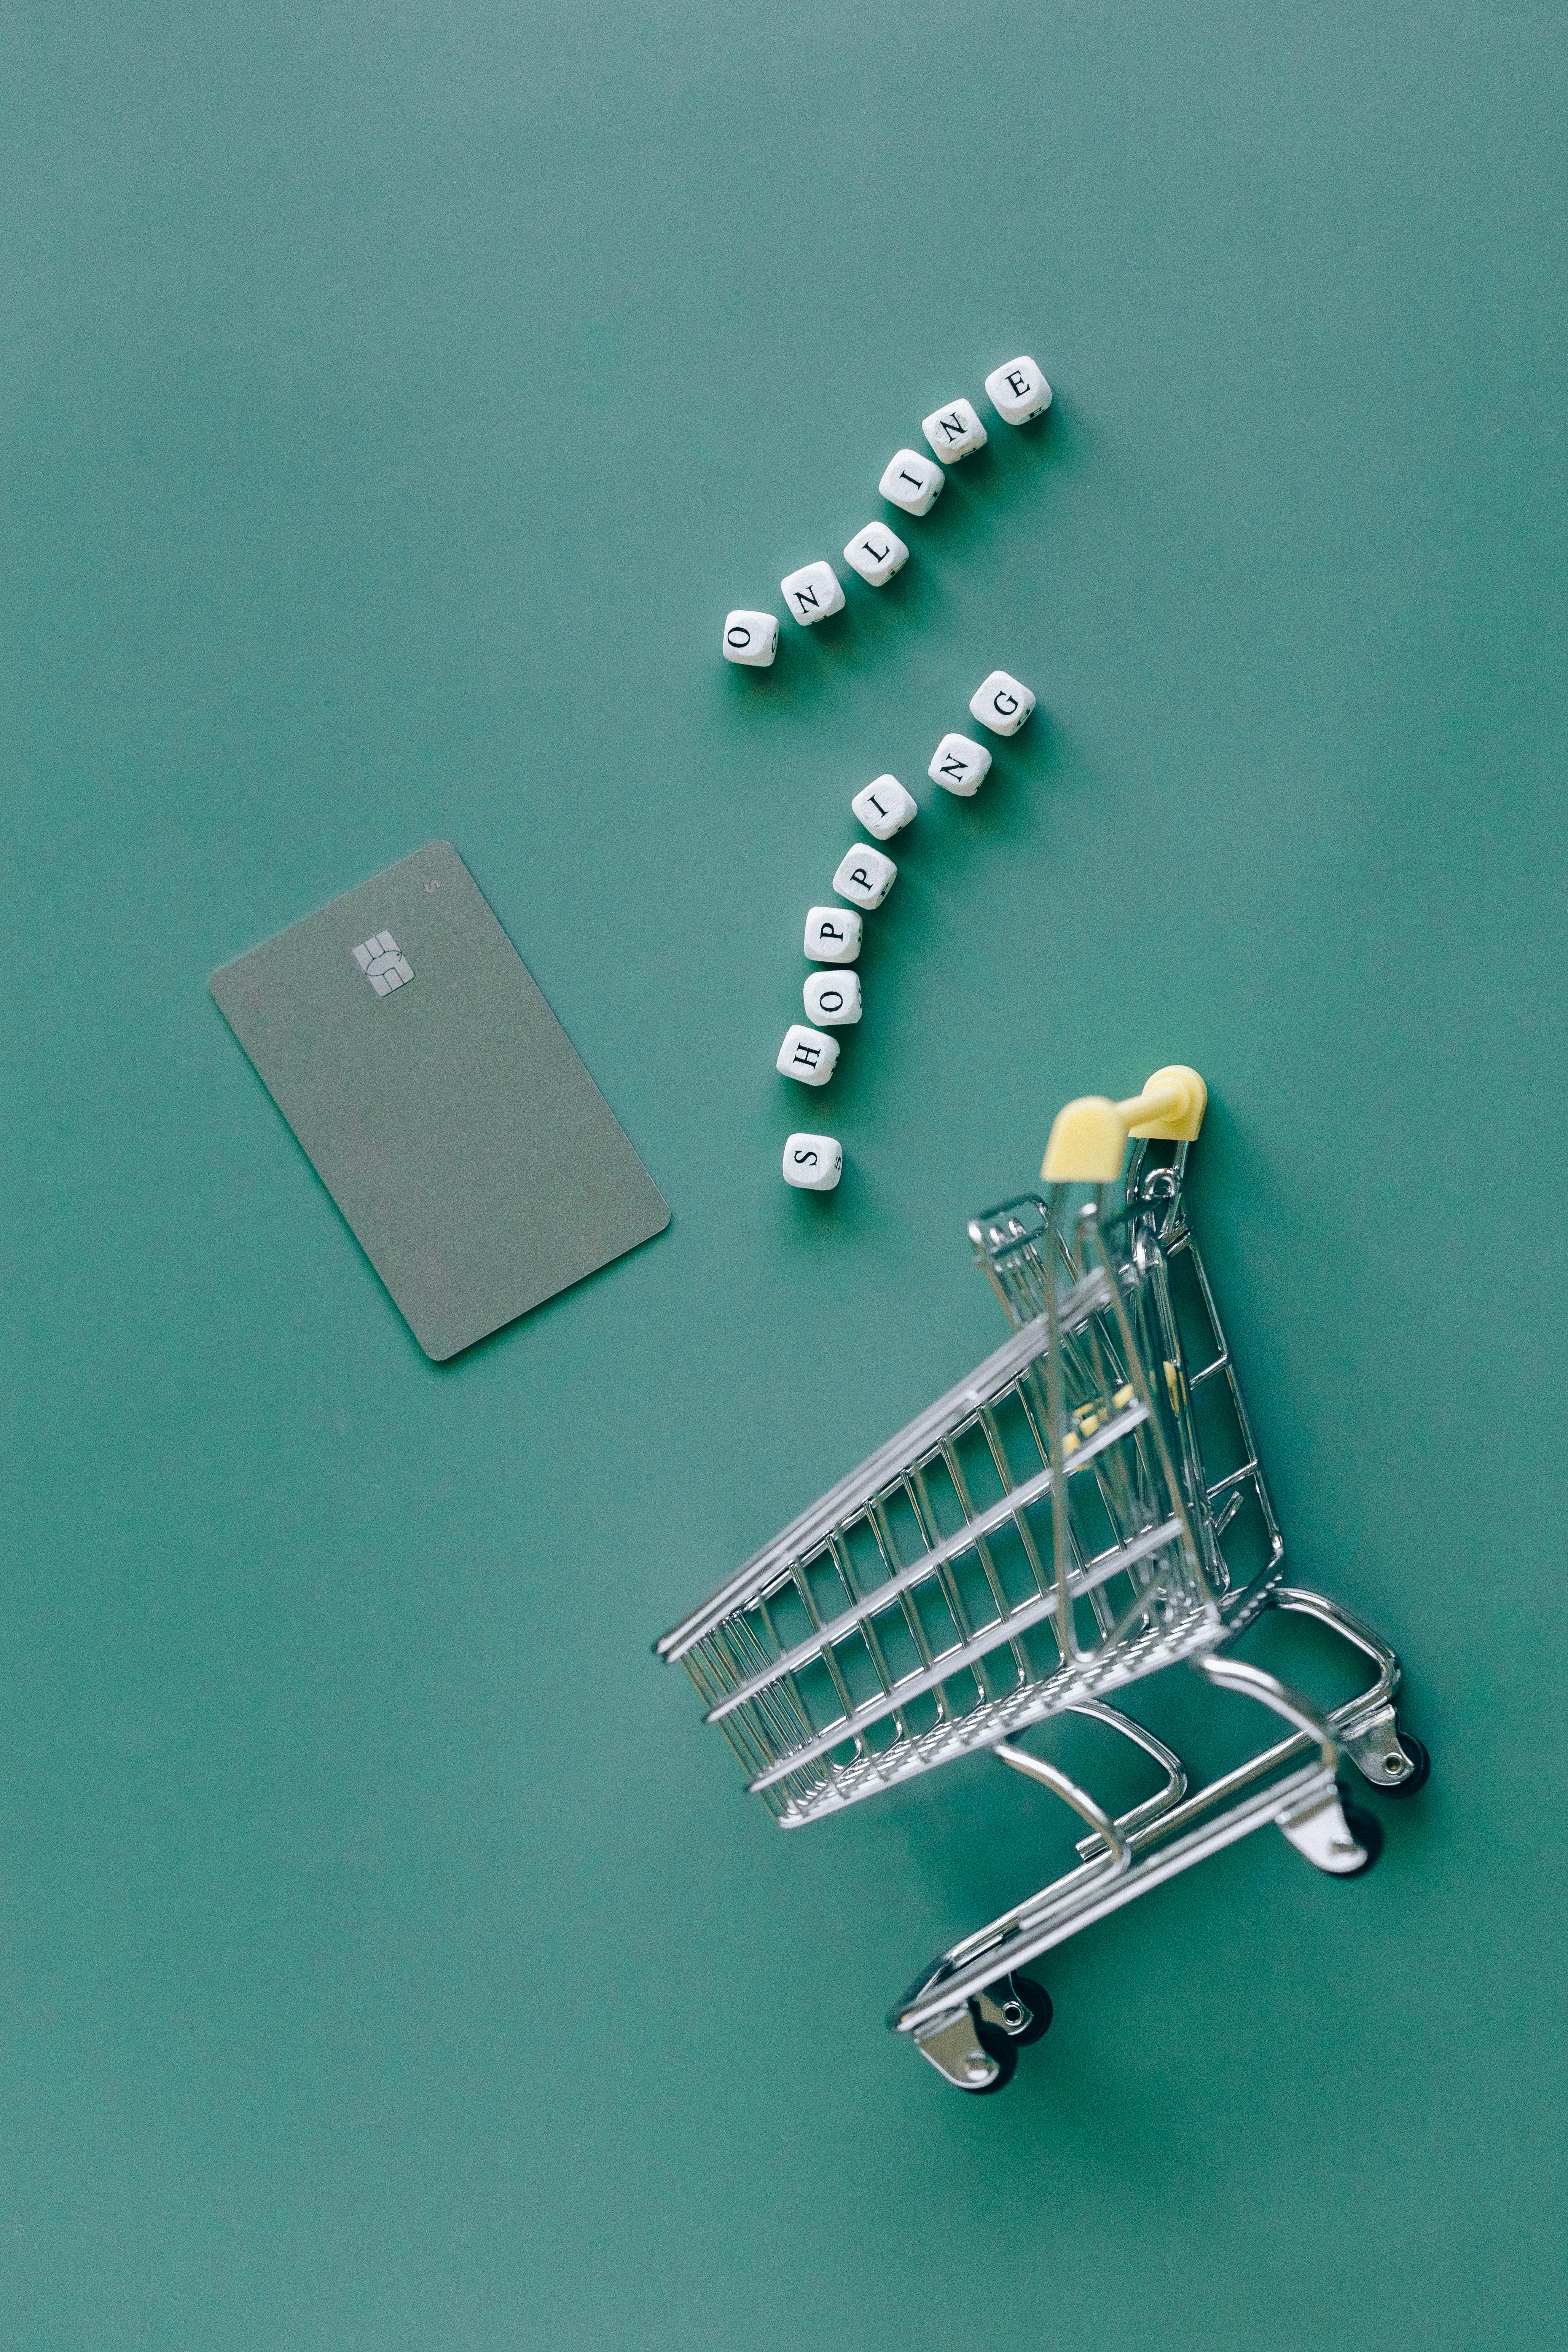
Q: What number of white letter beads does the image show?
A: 14